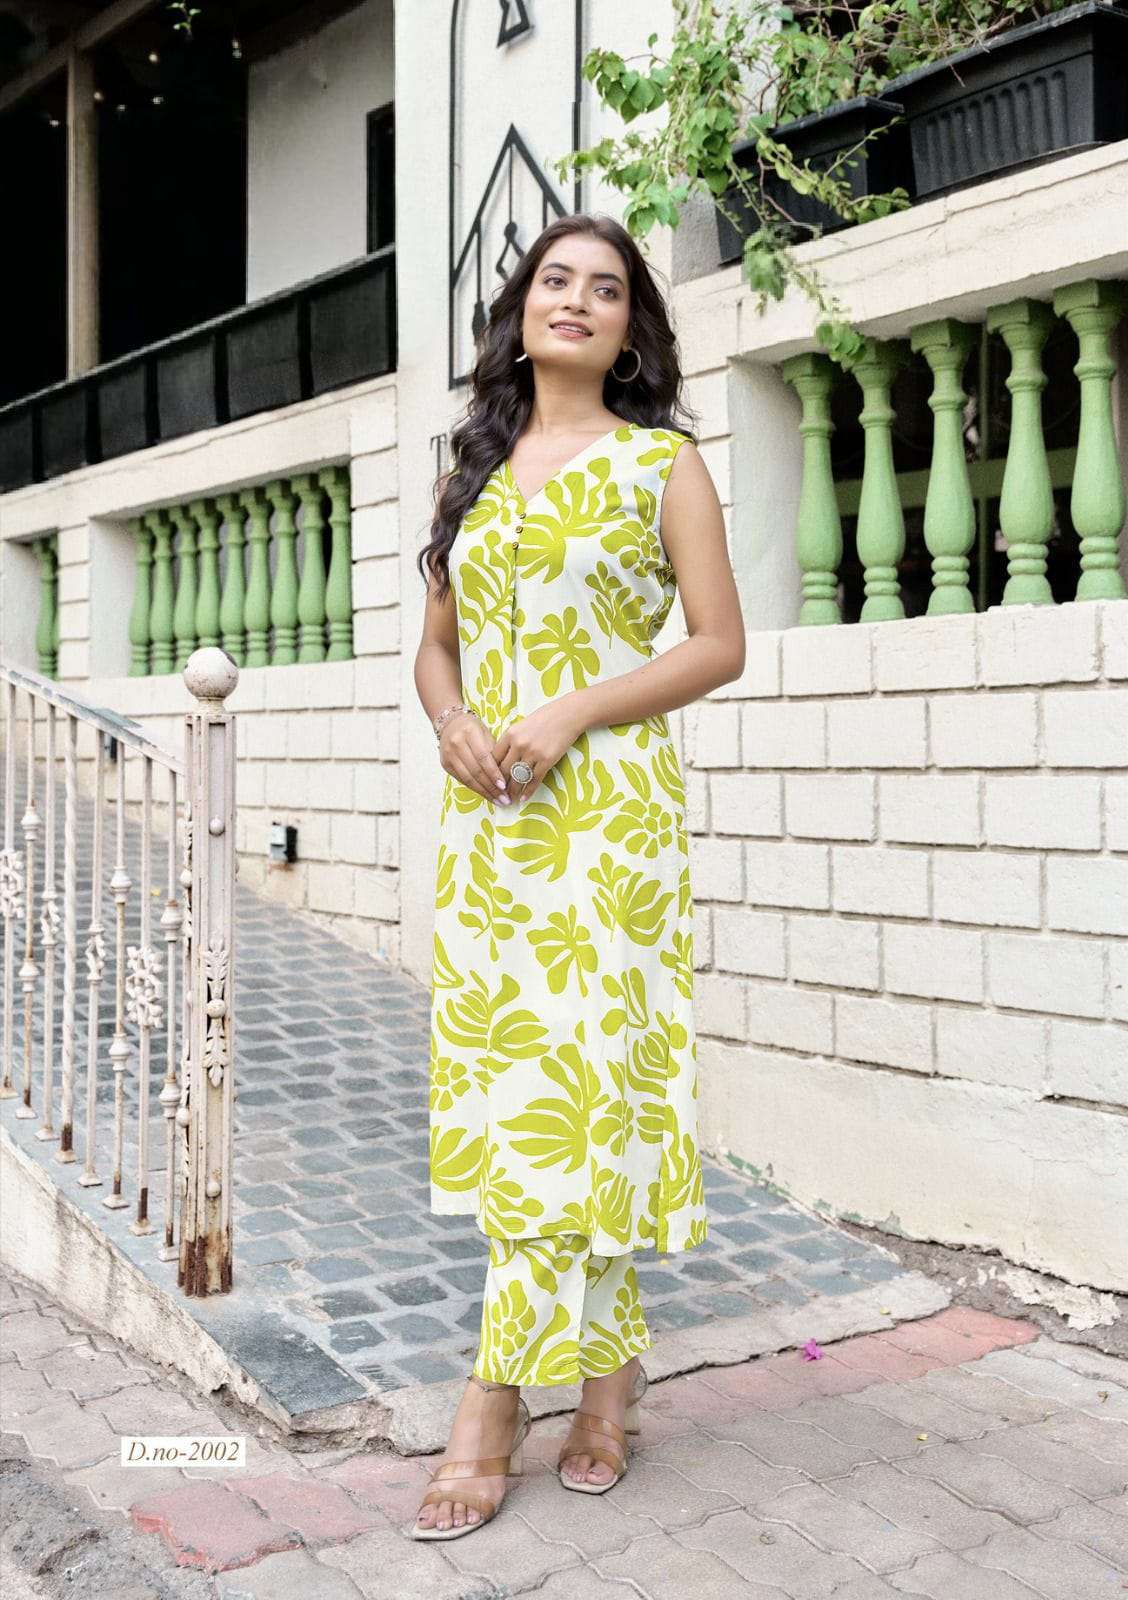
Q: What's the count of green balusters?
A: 15